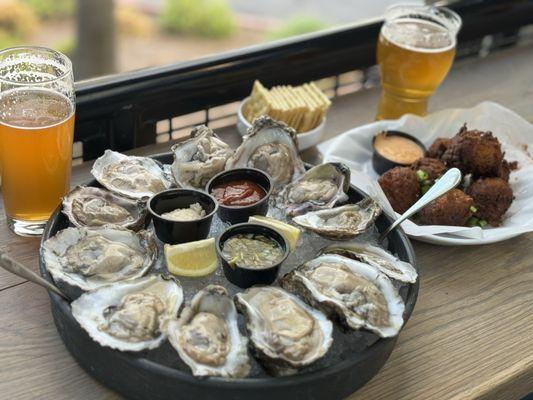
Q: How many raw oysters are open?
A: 12